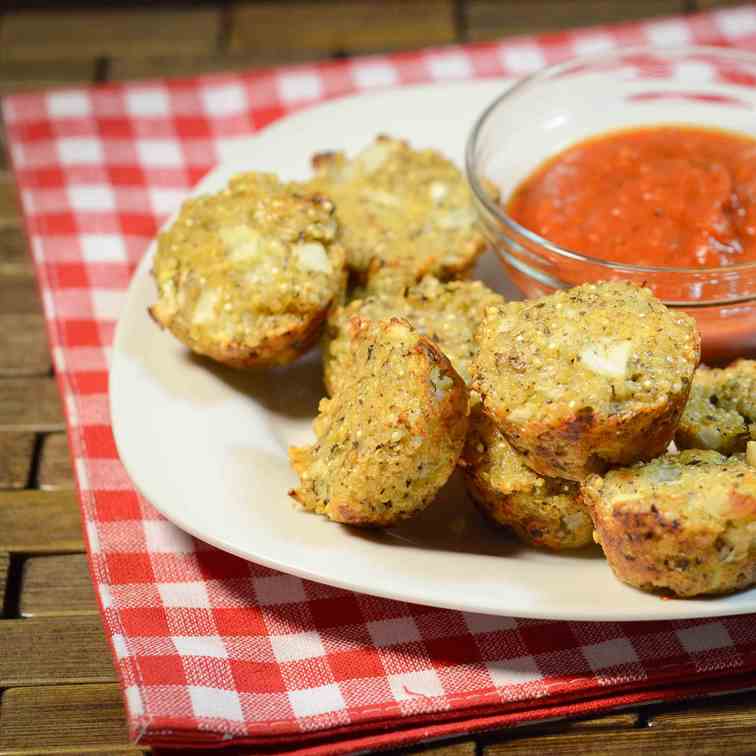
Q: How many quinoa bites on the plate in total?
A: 8